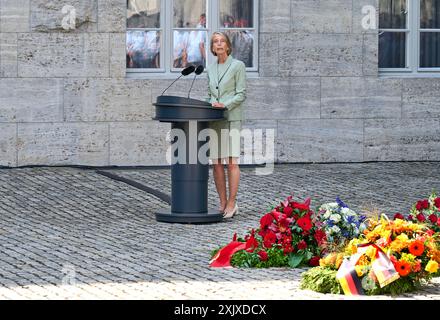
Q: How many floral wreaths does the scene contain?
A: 4